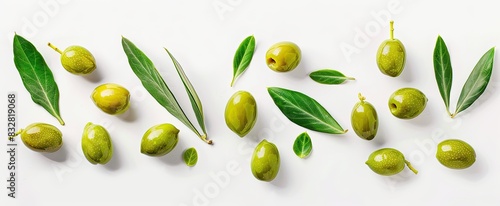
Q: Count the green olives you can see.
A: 13